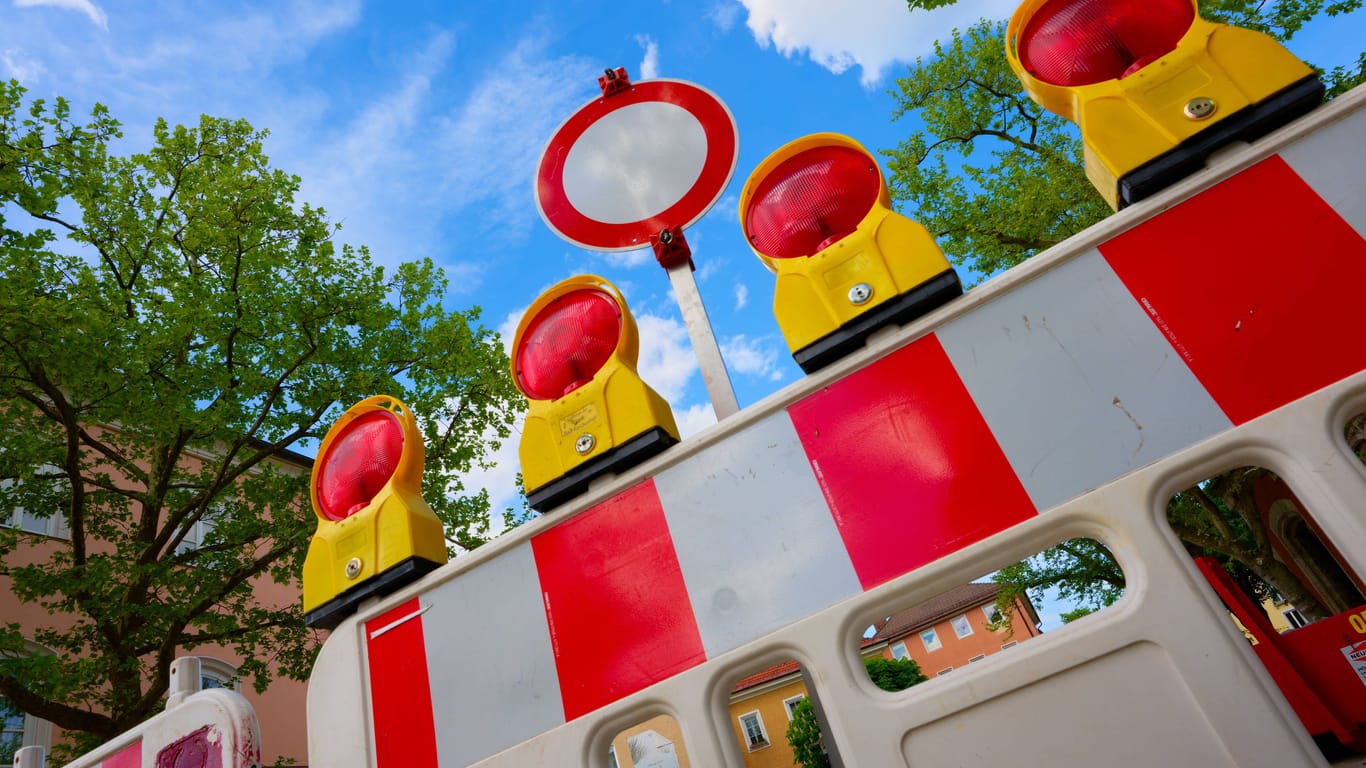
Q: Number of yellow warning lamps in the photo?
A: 4